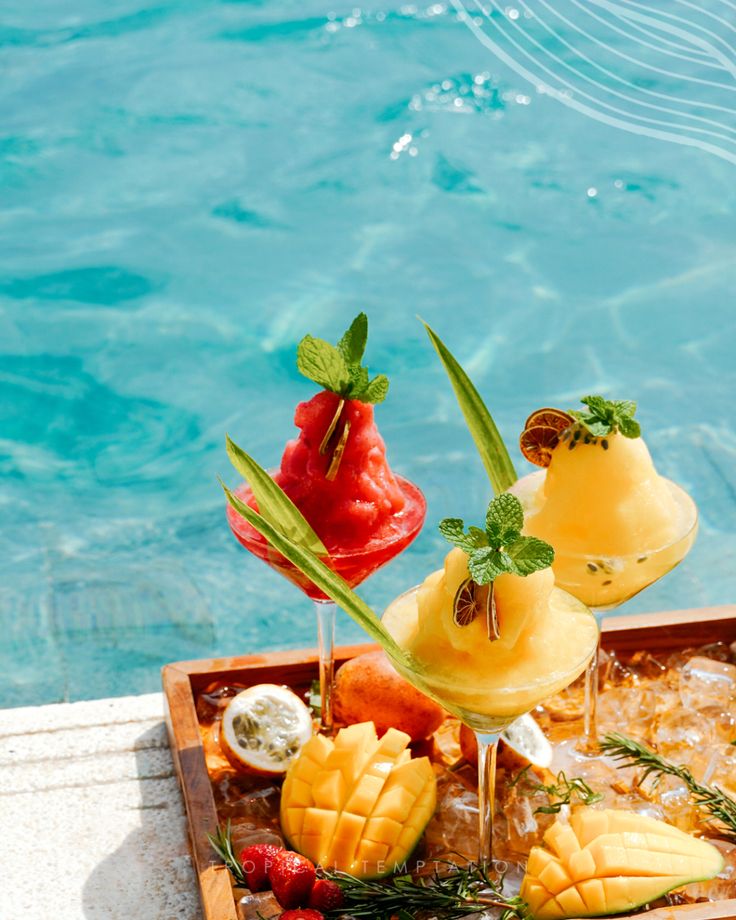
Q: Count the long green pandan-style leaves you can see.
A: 3